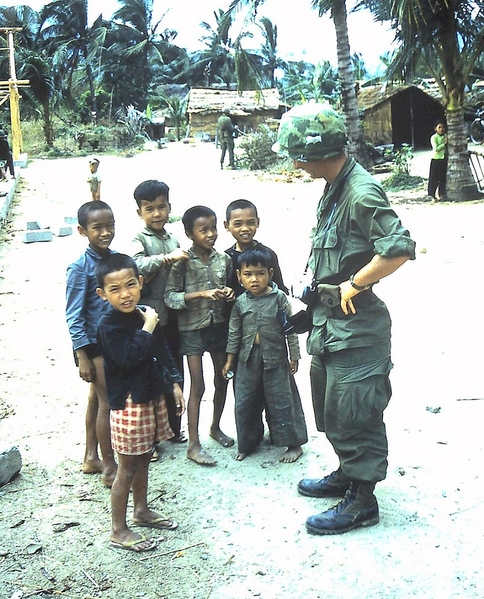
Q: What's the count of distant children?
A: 2